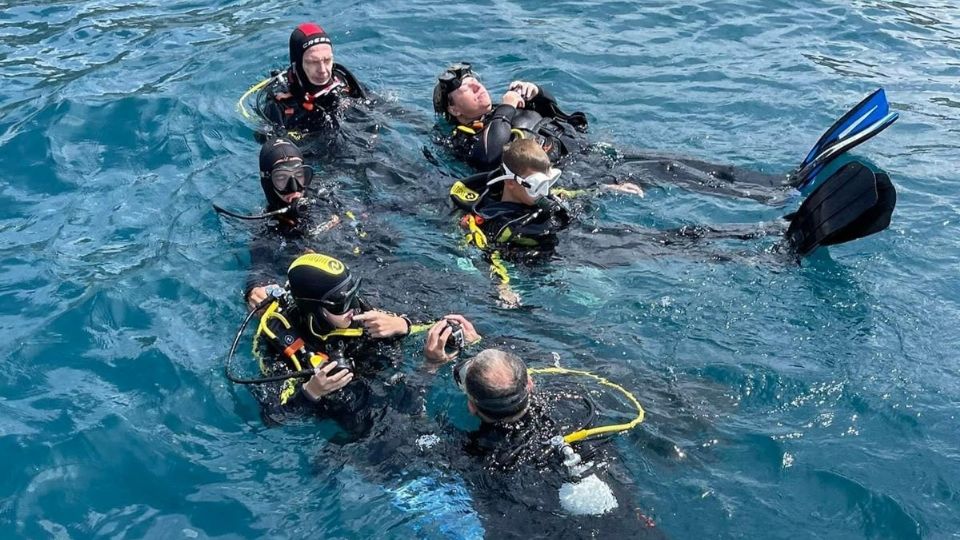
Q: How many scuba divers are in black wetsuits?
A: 6